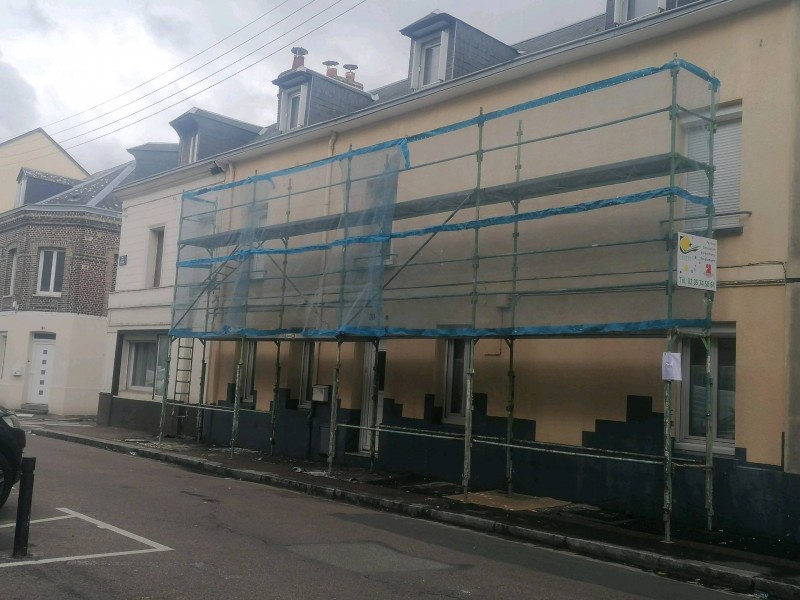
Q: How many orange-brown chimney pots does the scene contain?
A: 3